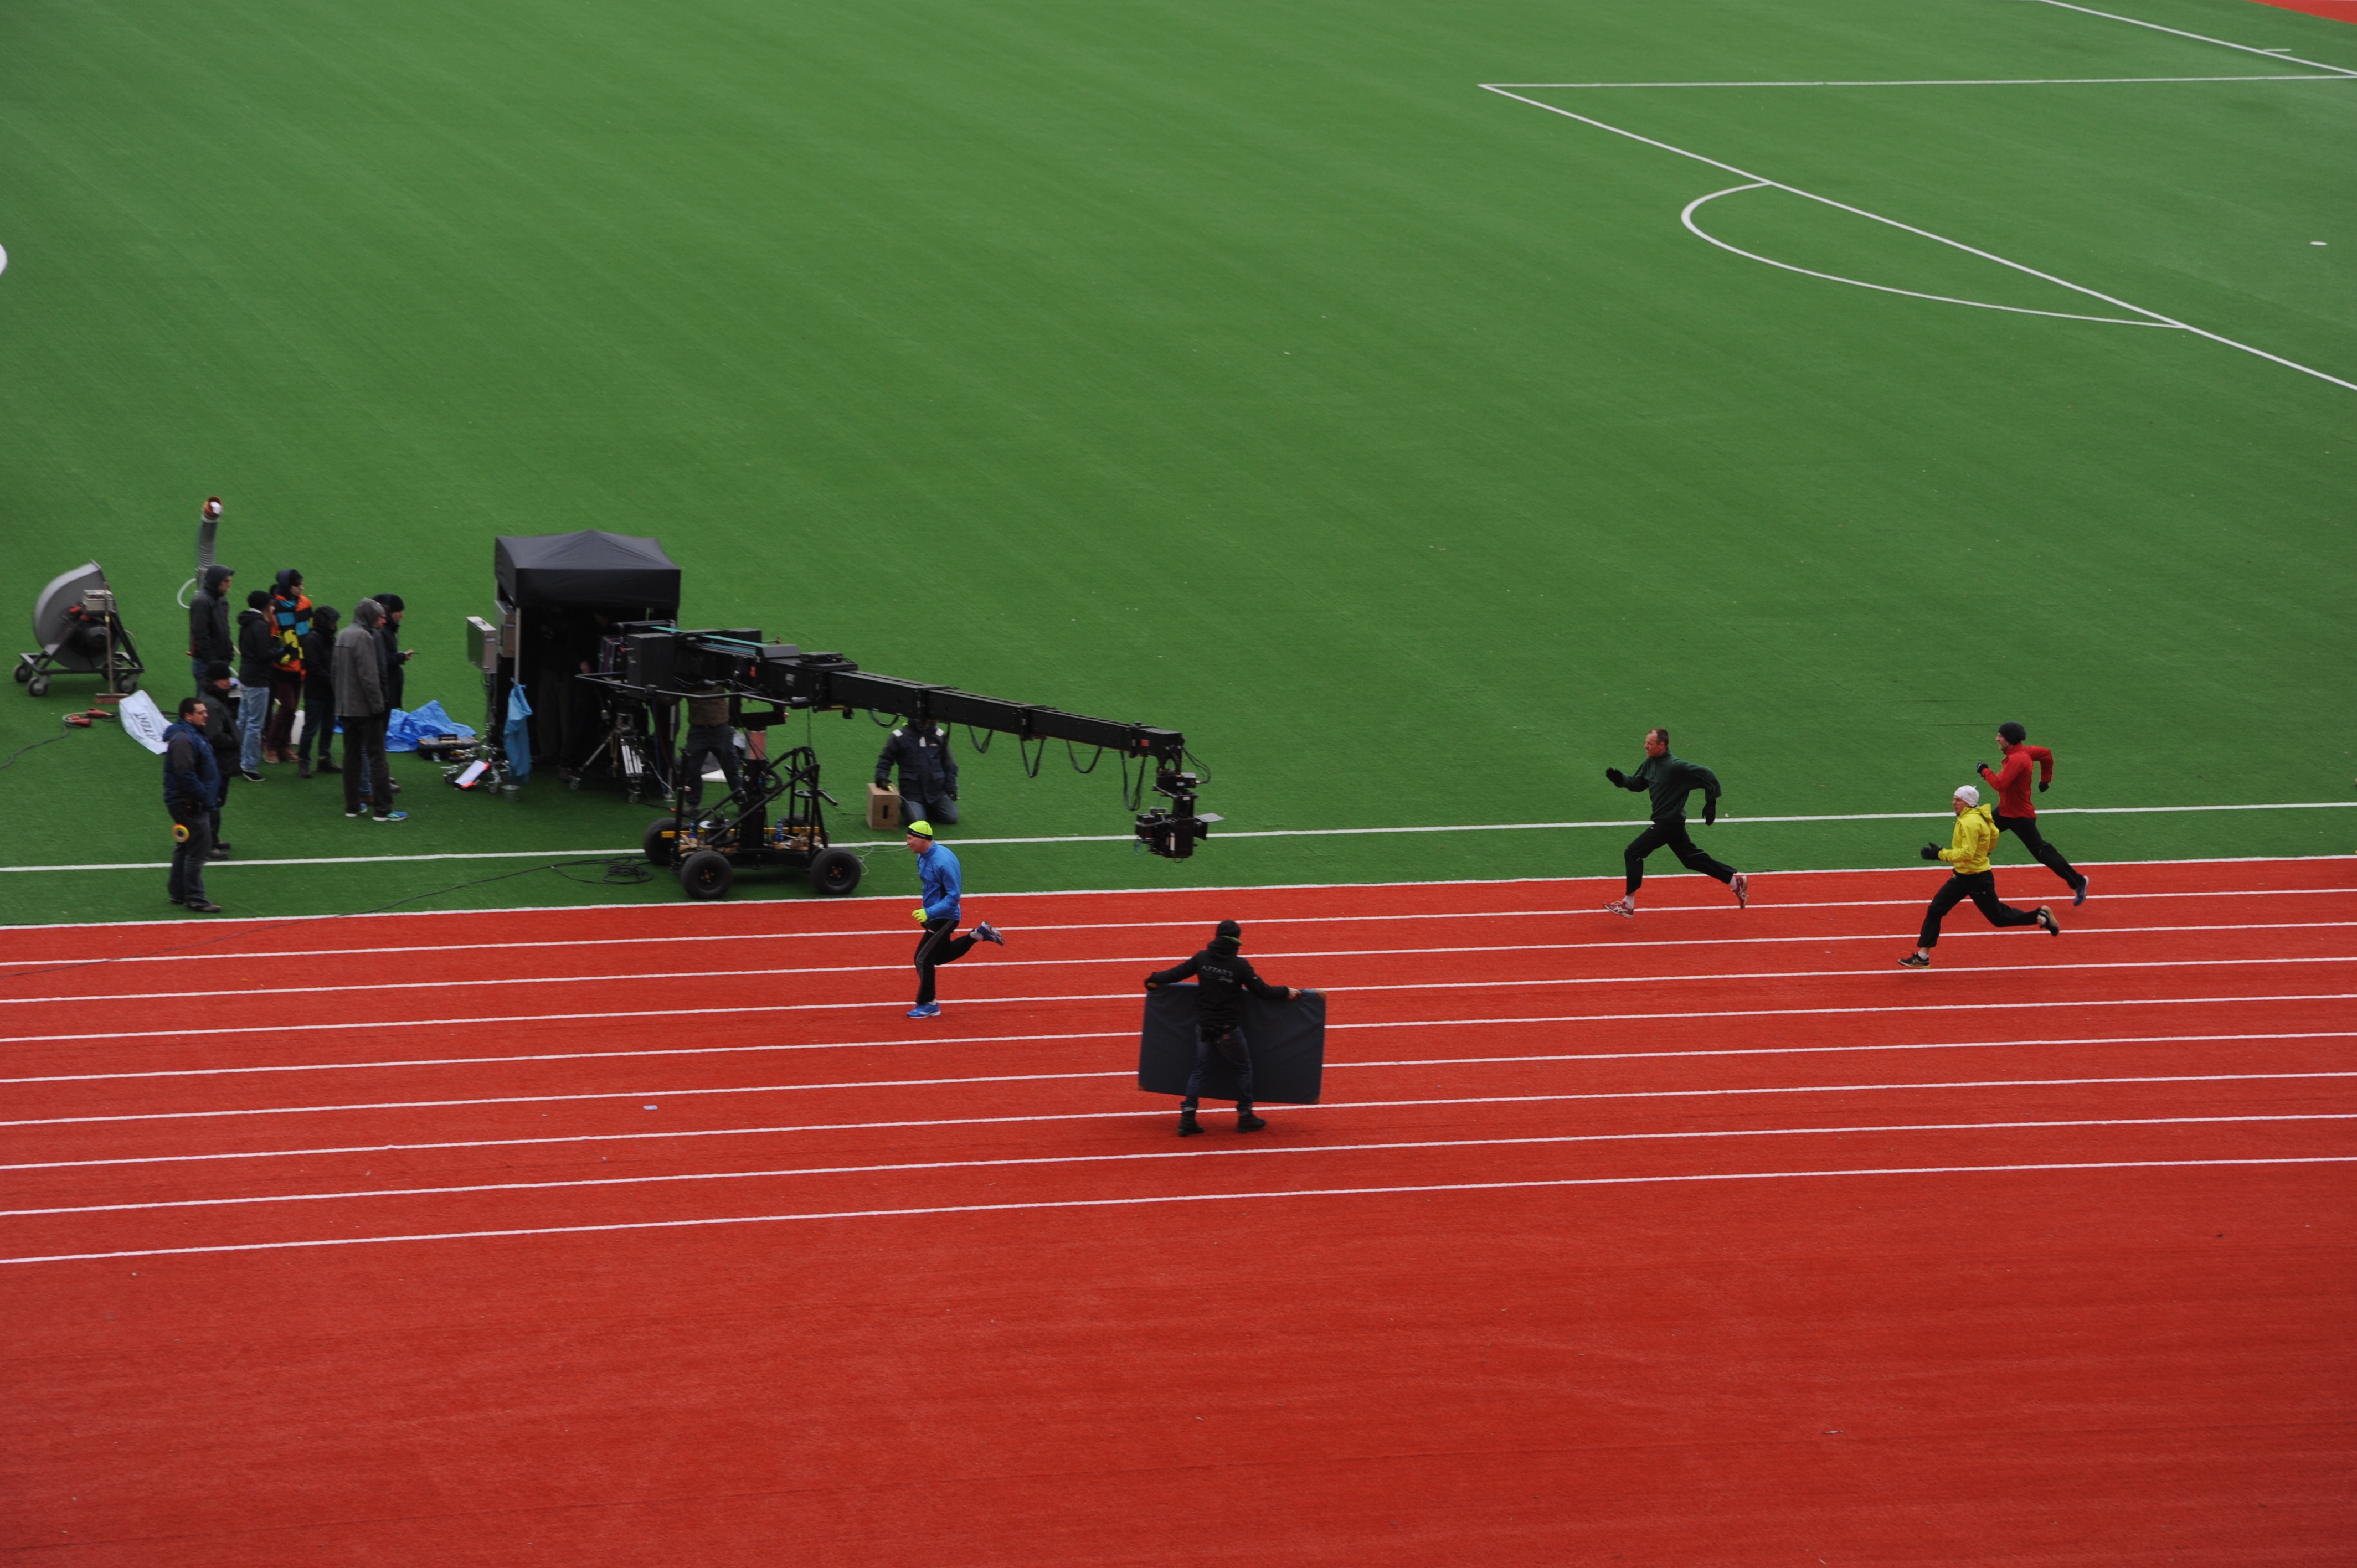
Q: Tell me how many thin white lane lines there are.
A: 9